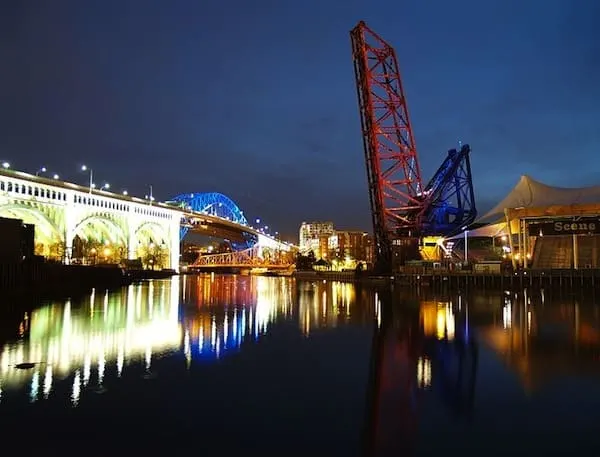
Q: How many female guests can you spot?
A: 0